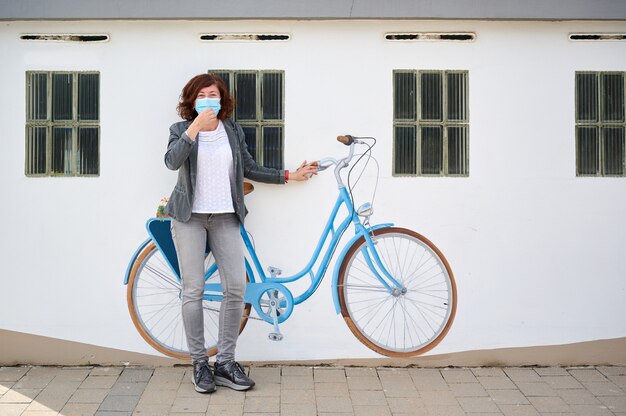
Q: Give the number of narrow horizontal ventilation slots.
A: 4